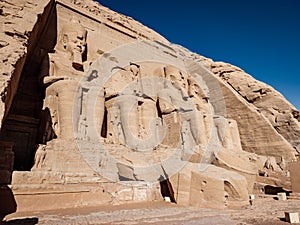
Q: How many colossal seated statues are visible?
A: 4